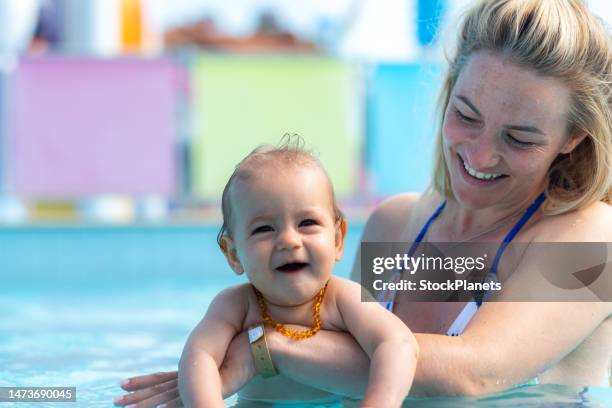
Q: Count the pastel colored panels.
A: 3